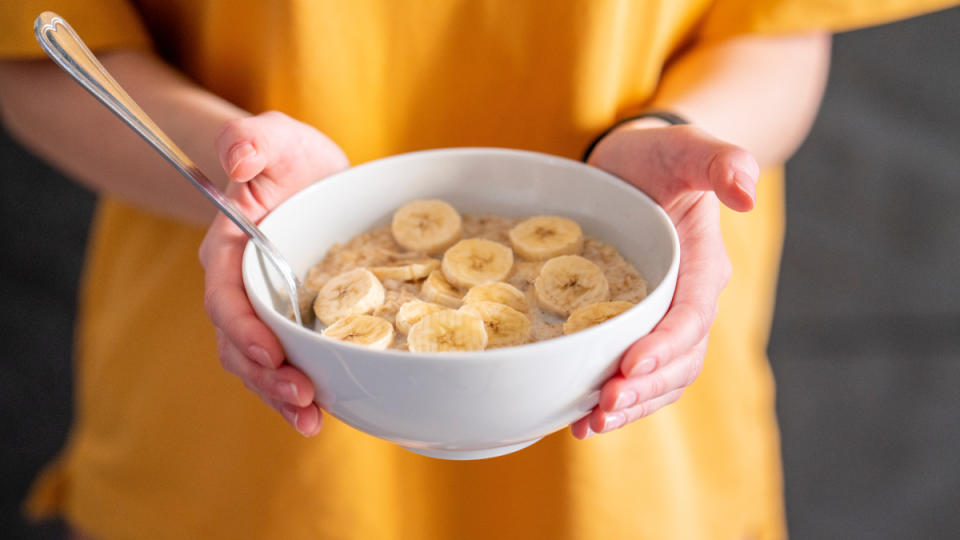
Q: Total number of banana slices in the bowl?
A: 13